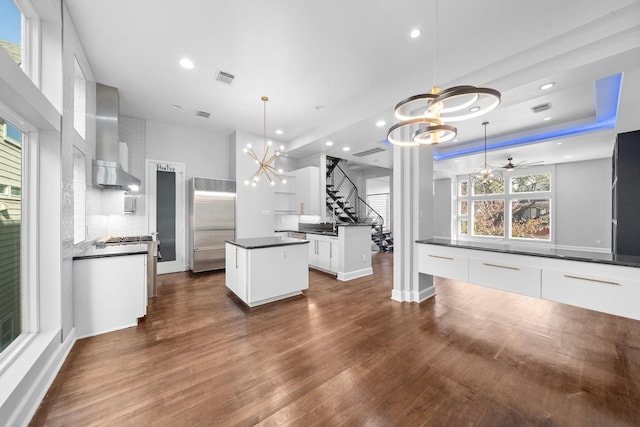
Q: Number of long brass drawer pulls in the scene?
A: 3